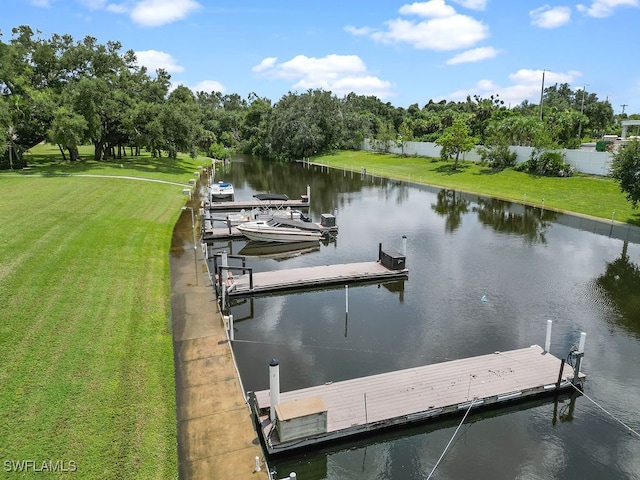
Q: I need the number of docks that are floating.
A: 4